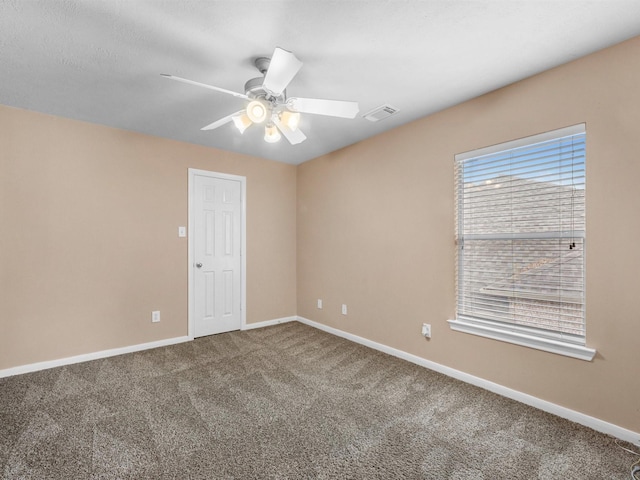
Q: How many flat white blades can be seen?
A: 5